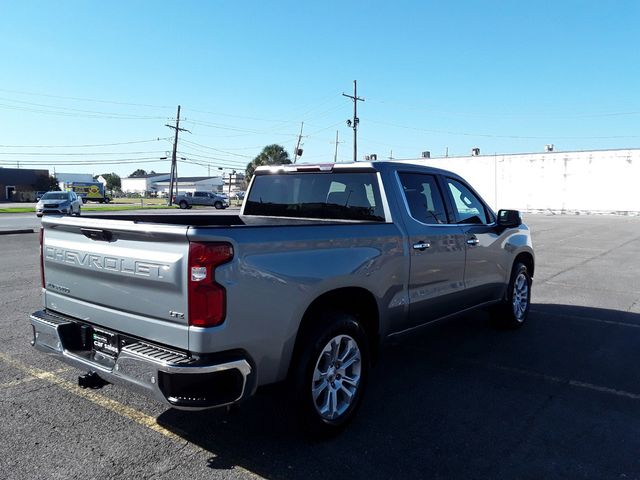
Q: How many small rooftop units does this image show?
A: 4